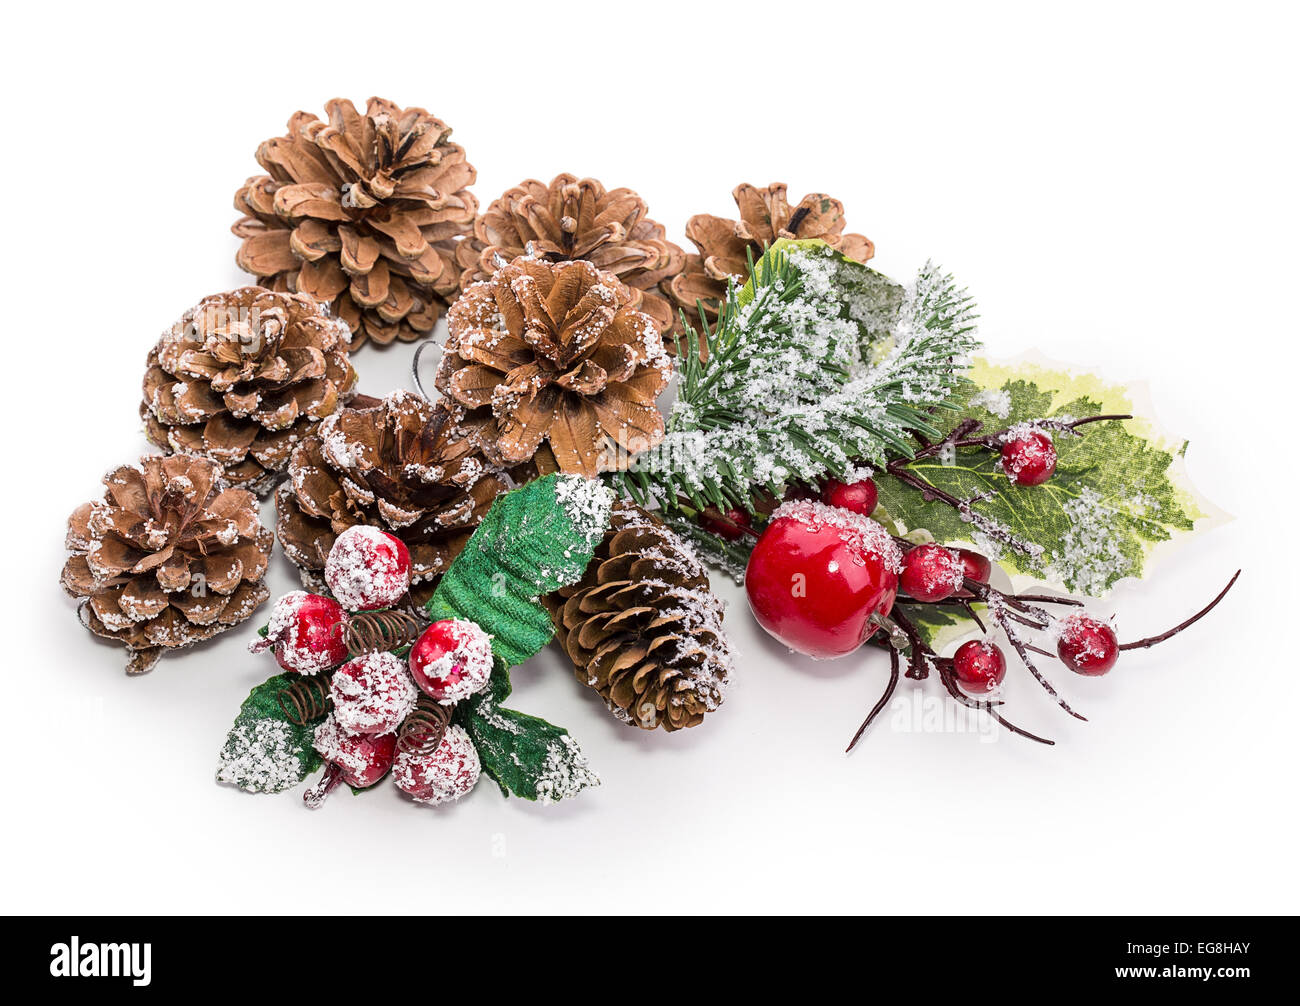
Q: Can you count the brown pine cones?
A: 8